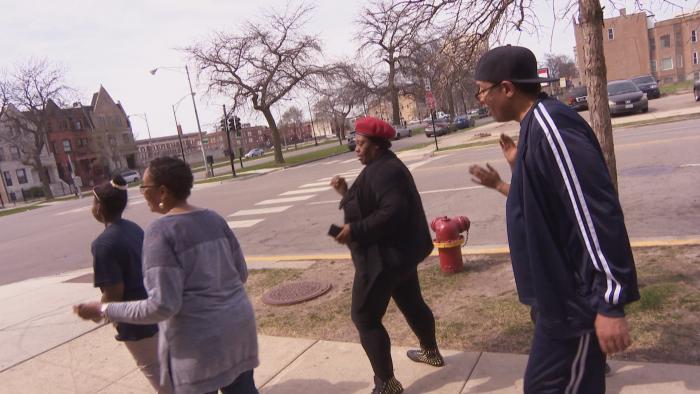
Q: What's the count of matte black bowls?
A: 0